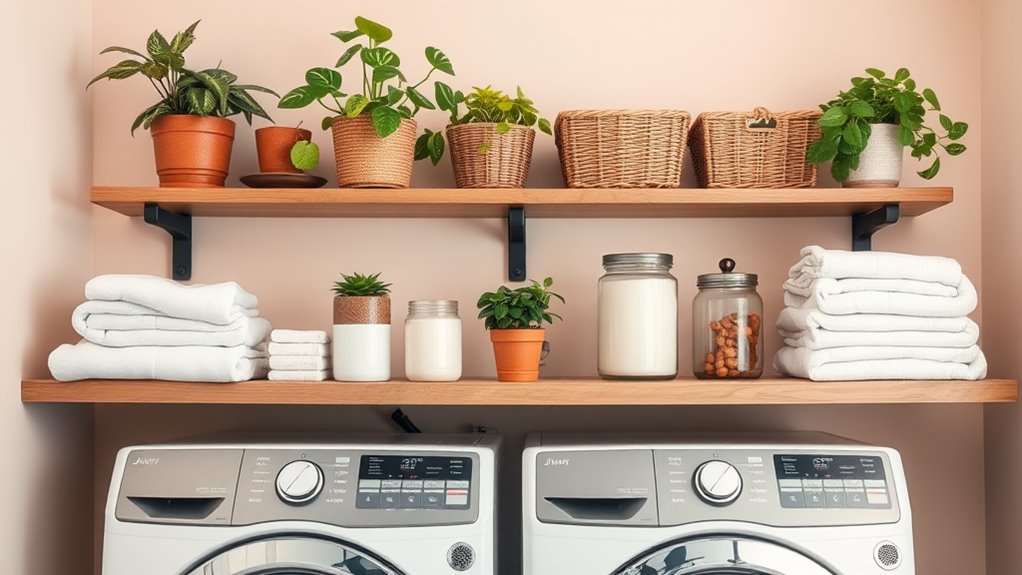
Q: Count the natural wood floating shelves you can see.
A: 2